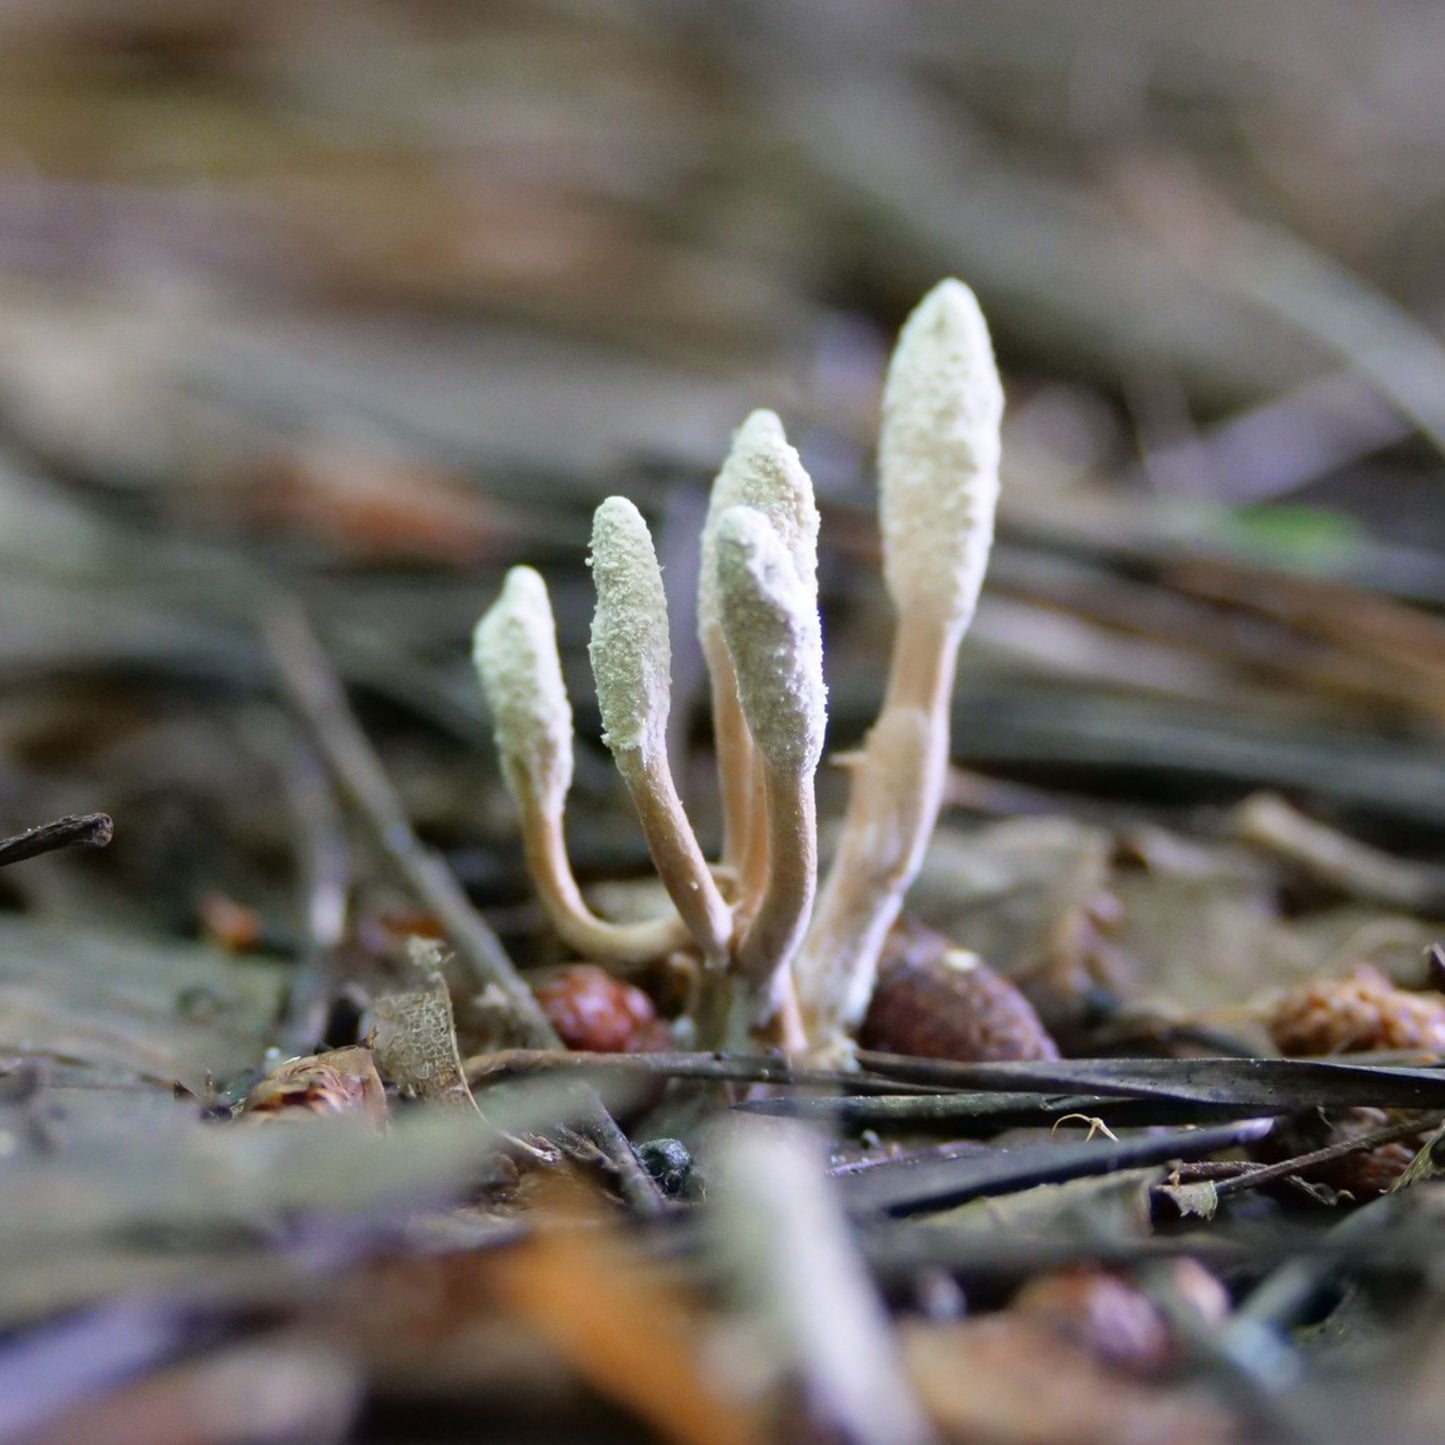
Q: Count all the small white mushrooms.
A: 5